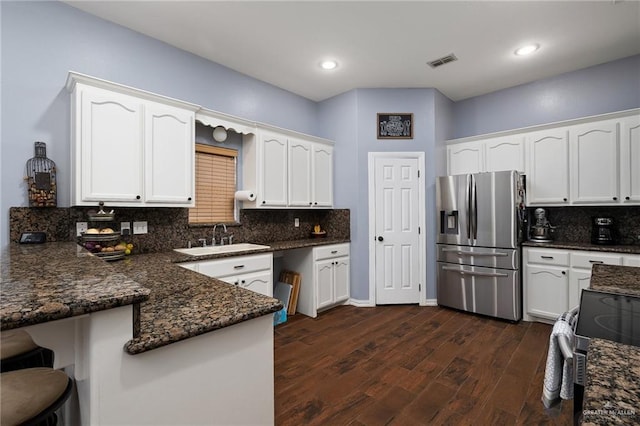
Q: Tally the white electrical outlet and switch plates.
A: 4